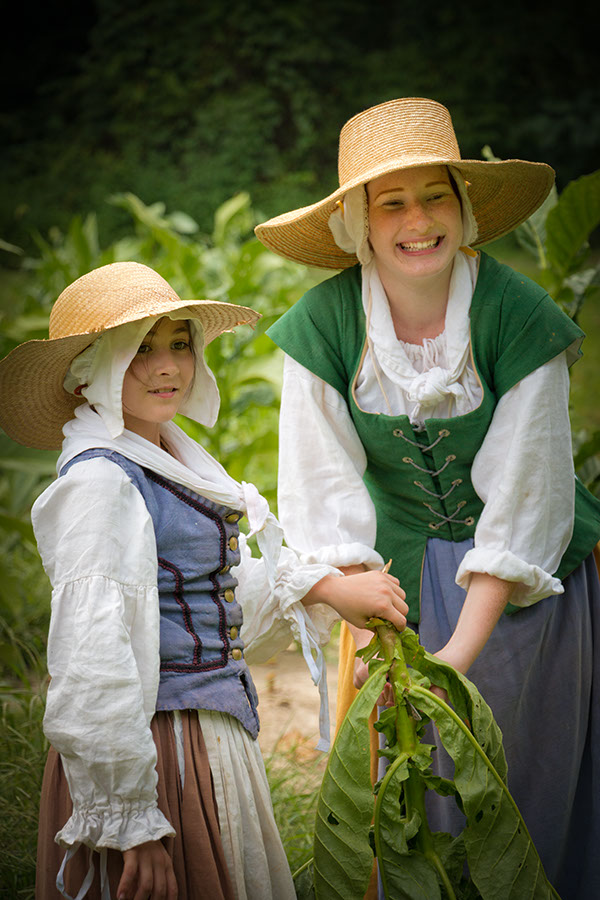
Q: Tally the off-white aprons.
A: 1